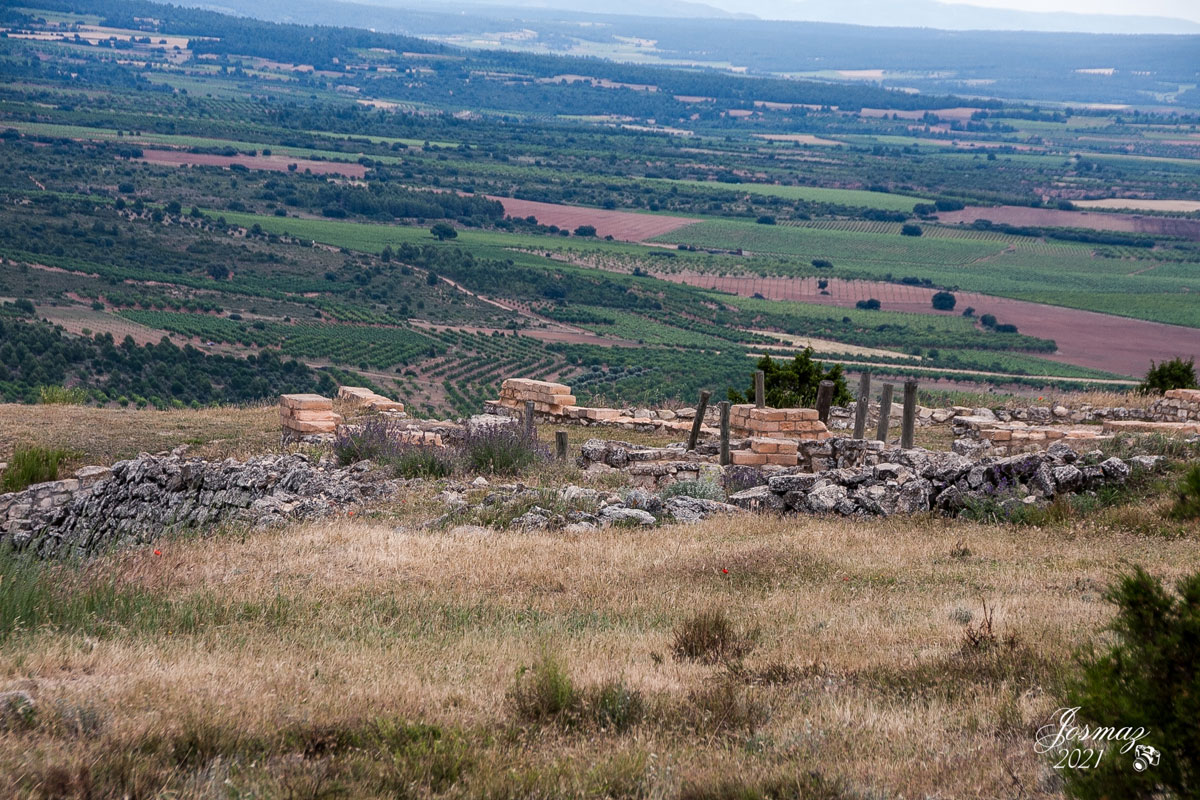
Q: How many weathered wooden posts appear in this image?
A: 9